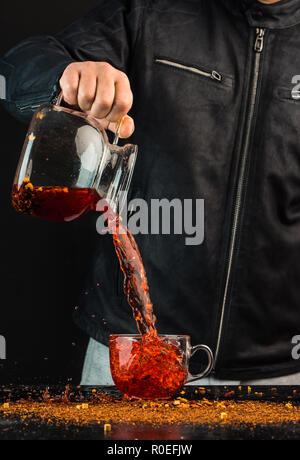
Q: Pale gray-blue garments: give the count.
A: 1